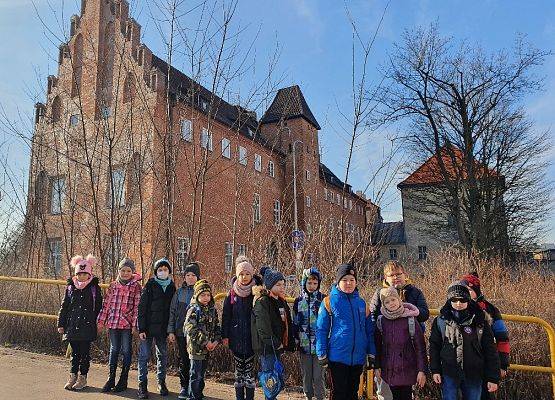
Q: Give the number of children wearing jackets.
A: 13